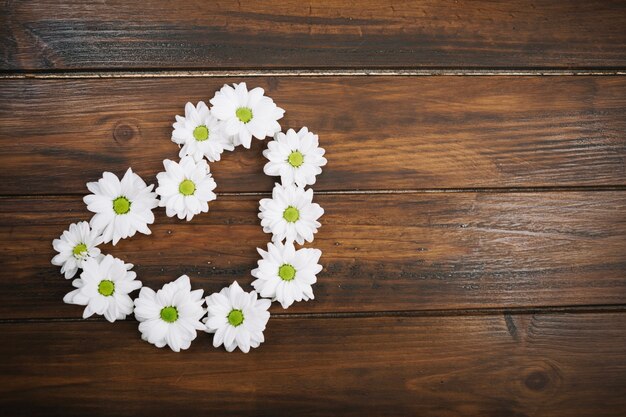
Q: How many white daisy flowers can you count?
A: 11